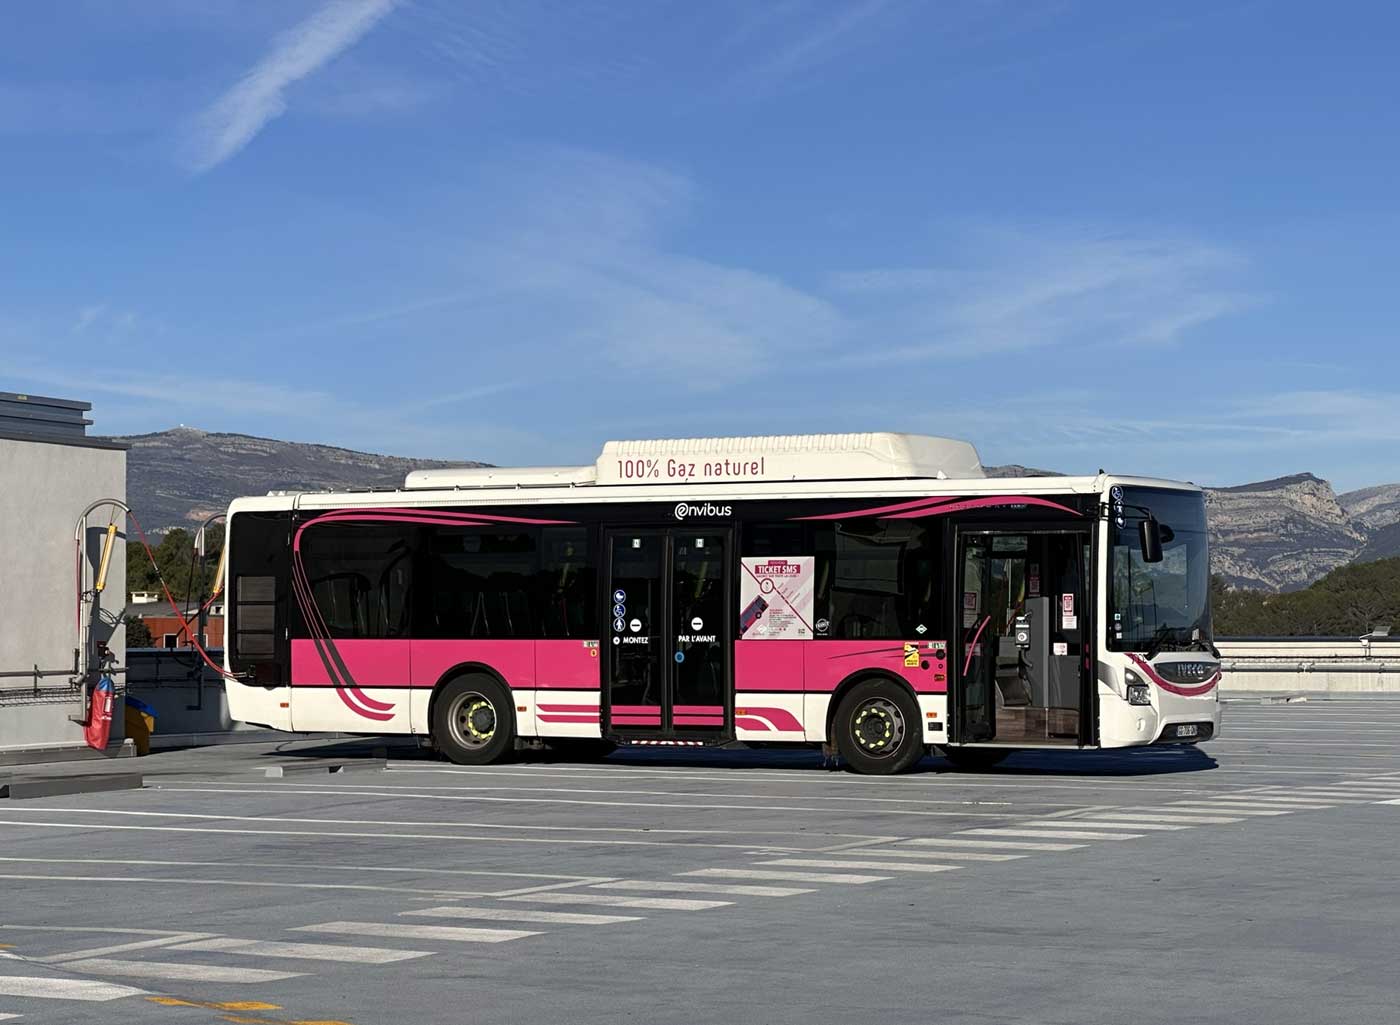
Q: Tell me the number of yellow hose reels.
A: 2